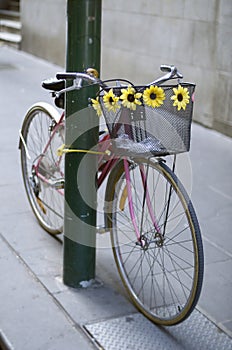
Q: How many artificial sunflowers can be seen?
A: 5